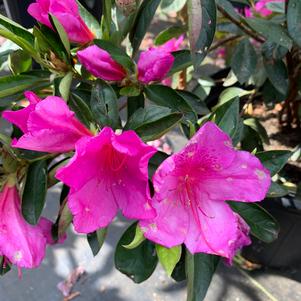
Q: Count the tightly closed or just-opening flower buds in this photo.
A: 2